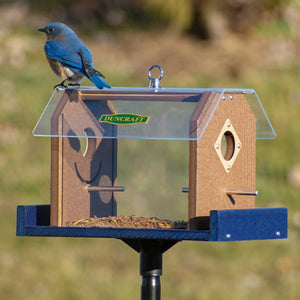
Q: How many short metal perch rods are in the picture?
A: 3